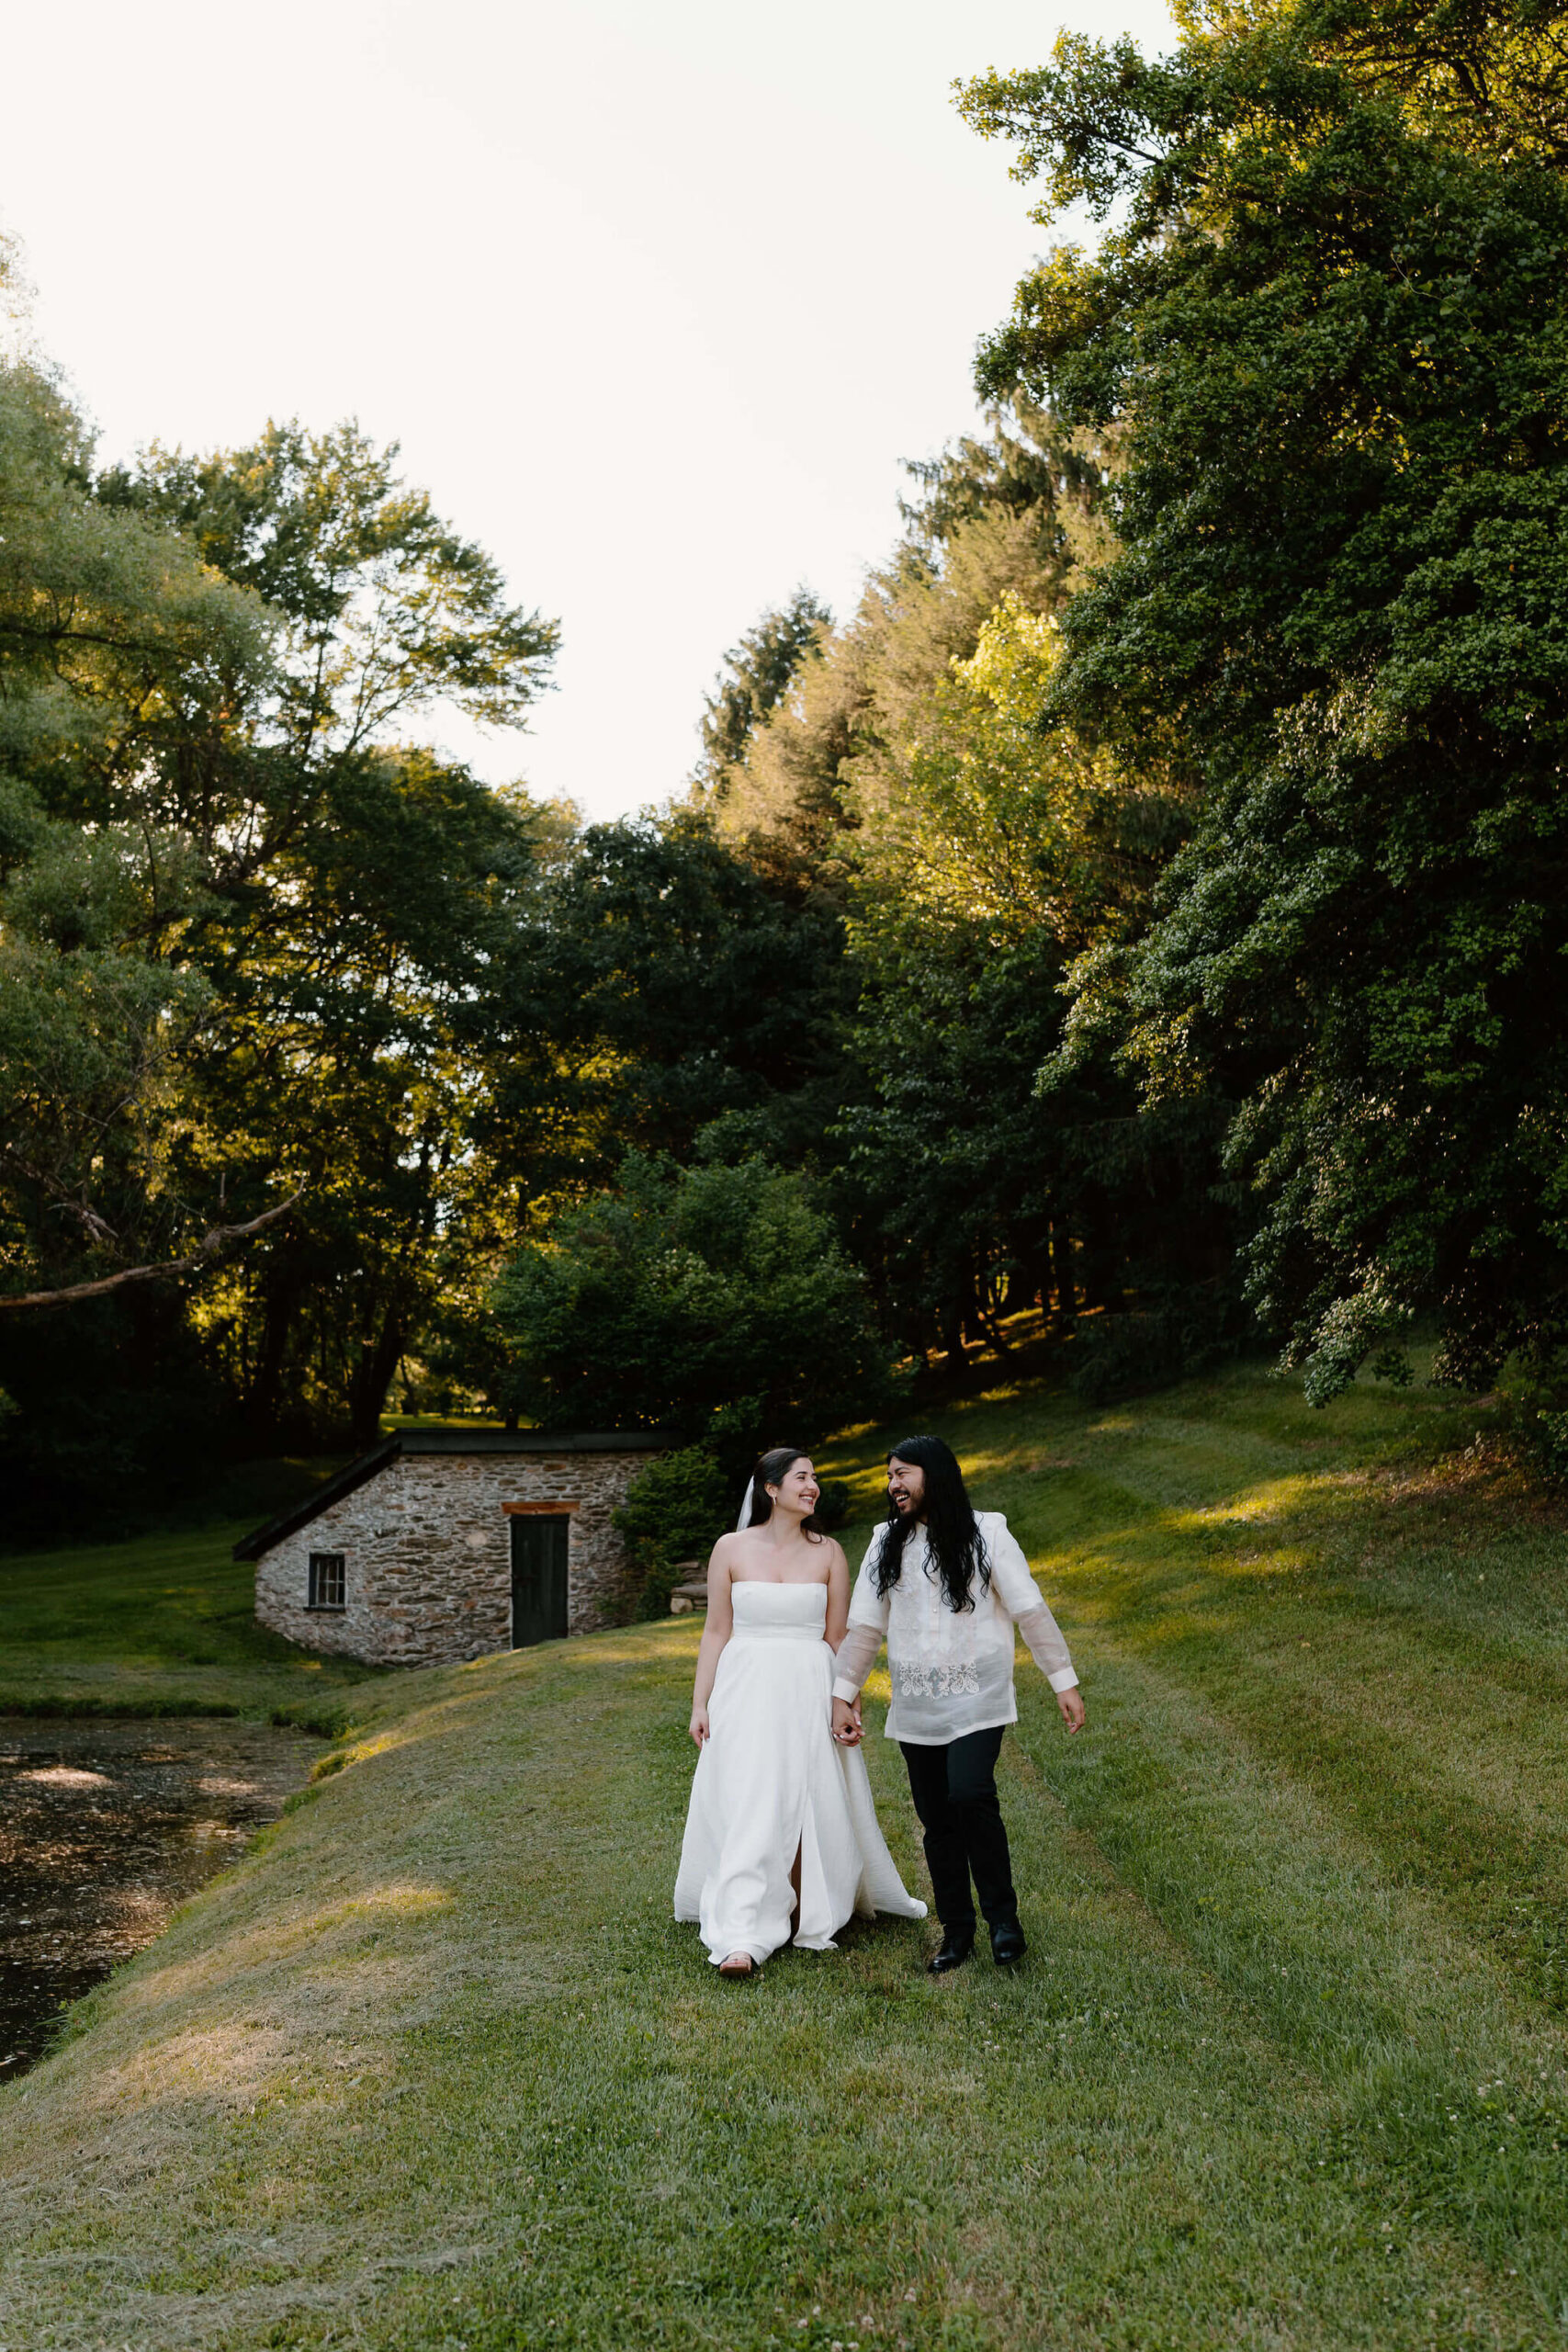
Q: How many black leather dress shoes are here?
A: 2